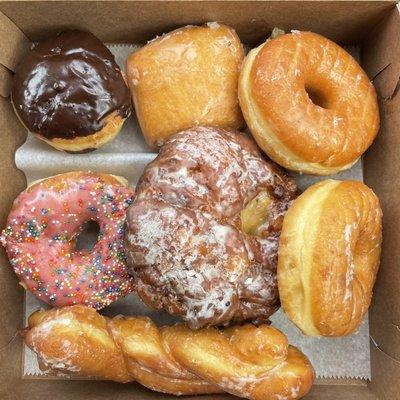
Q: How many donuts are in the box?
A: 7